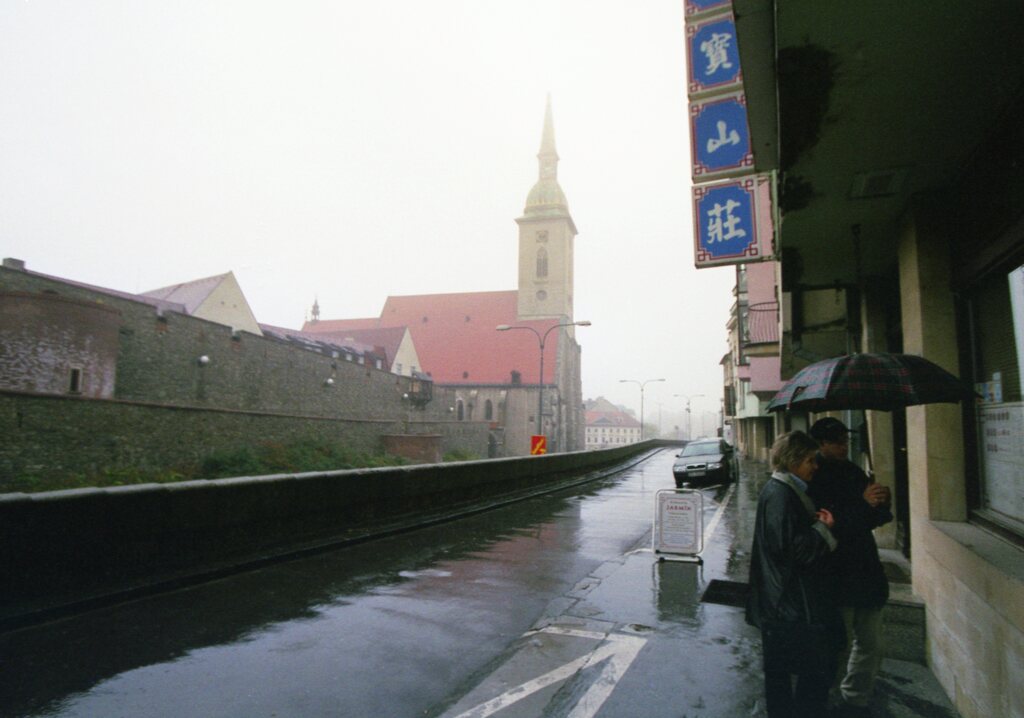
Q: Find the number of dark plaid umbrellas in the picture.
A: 1